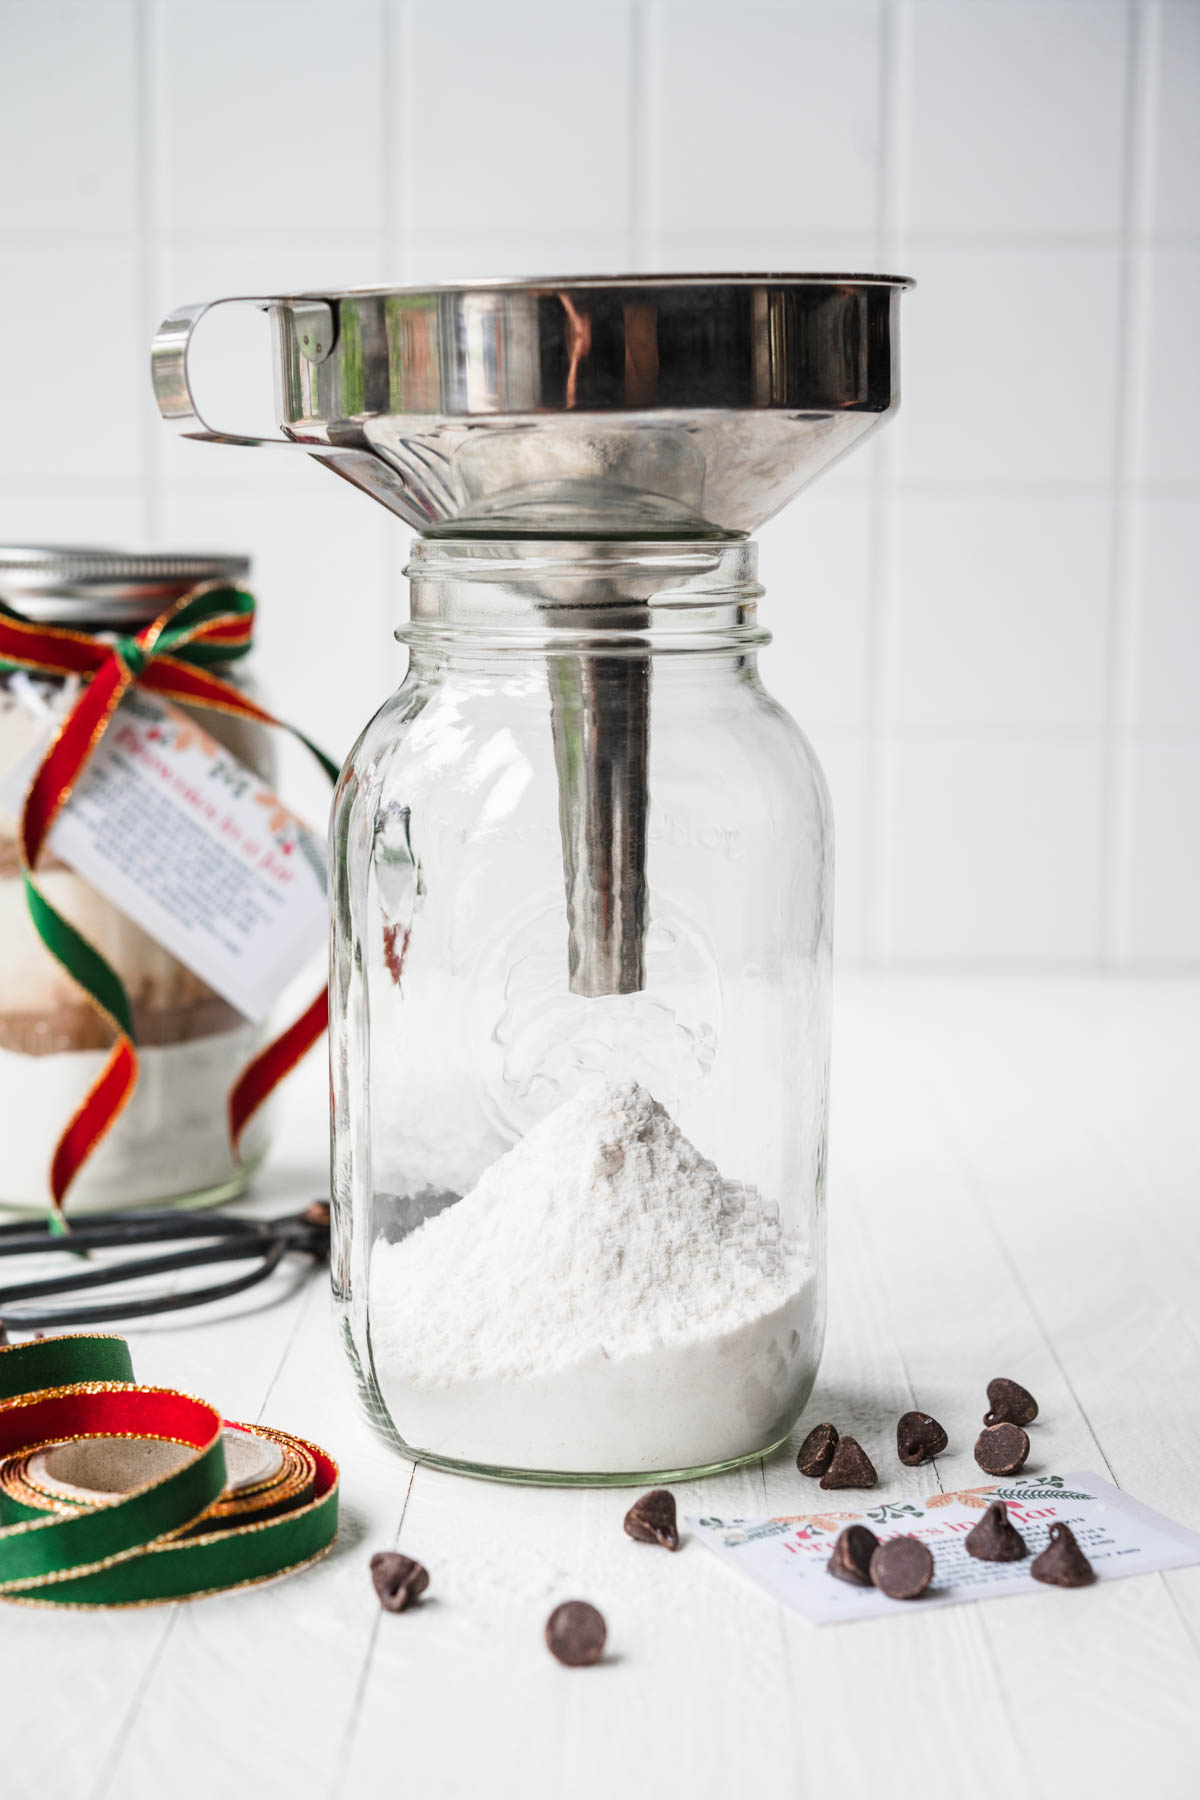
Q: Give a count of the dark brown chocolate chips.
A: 12